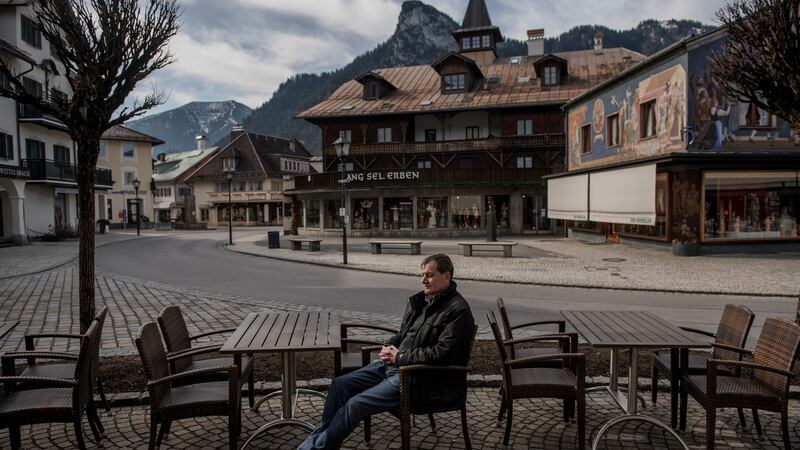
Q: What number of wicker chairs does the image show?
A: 10